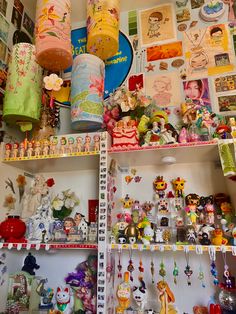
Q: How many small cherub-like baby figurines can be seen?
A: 12